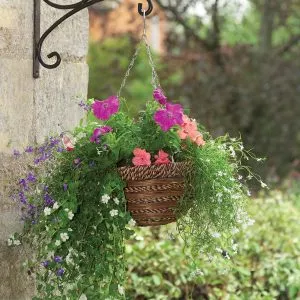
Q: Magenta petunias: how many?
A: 4